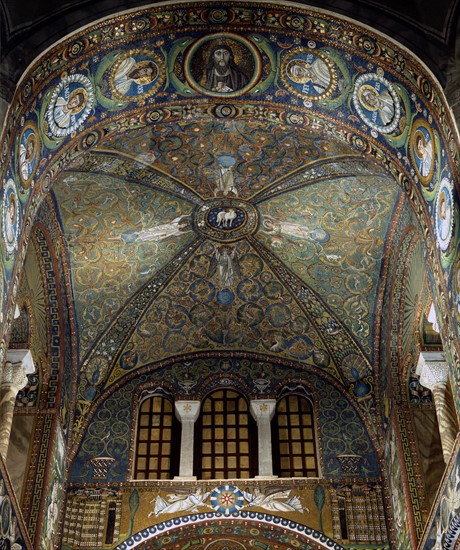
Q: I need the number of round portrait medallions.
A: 9